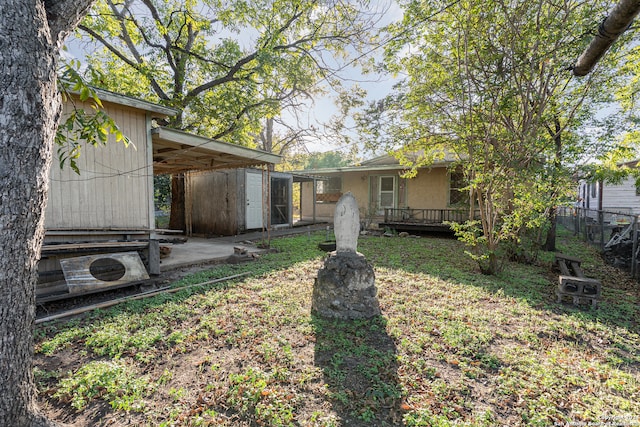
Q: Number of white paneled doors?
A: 1